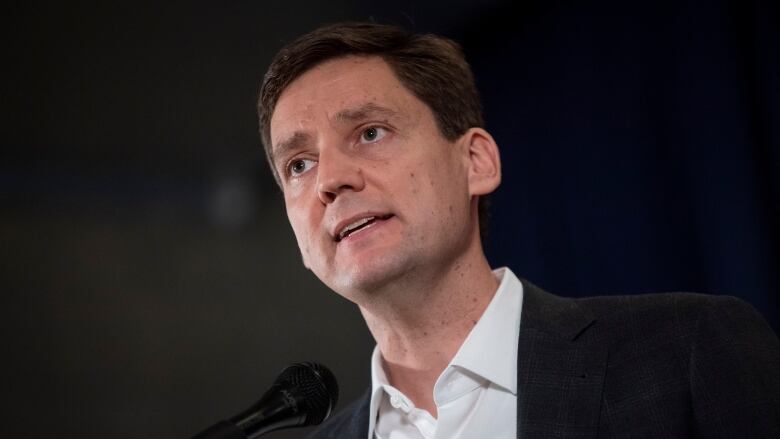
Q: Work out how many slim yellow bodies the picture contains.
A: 0